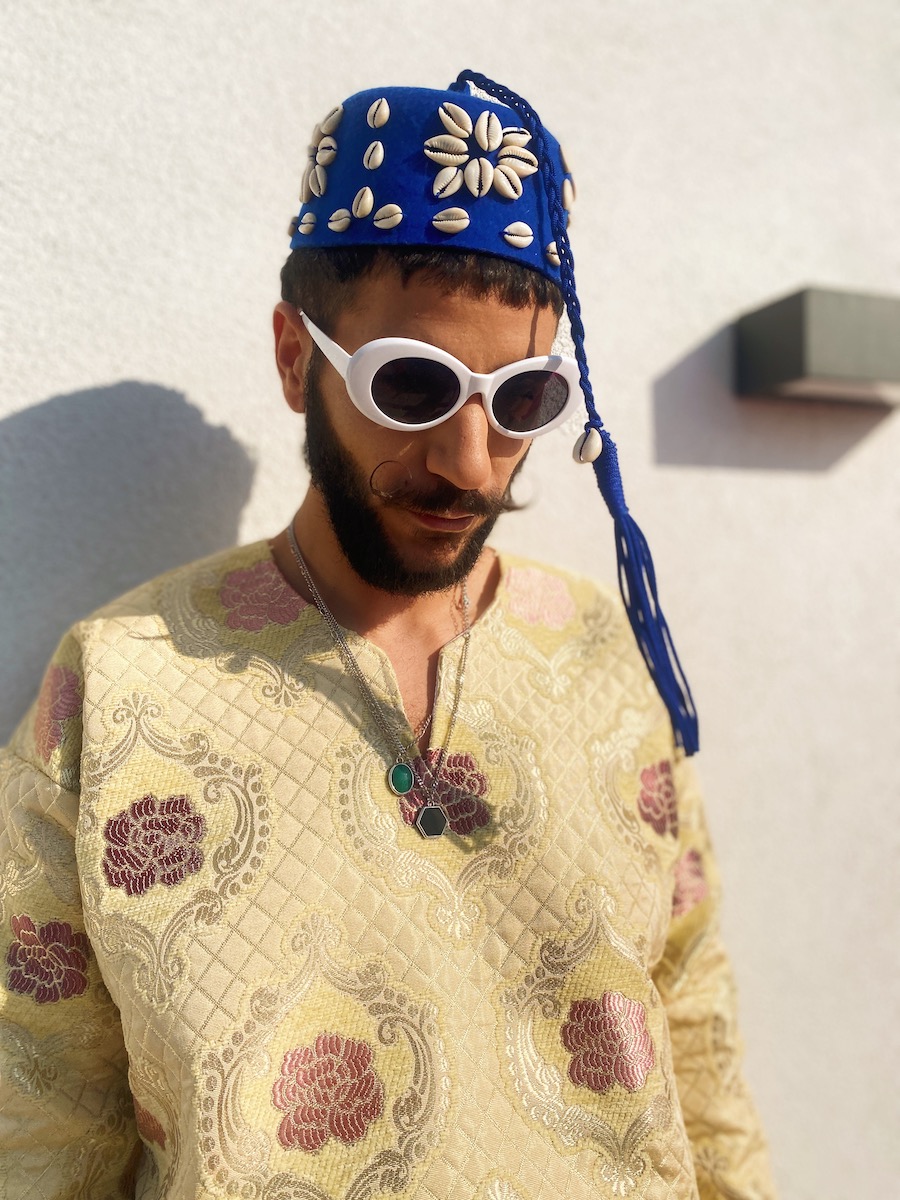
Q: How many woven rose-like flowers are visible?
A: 11